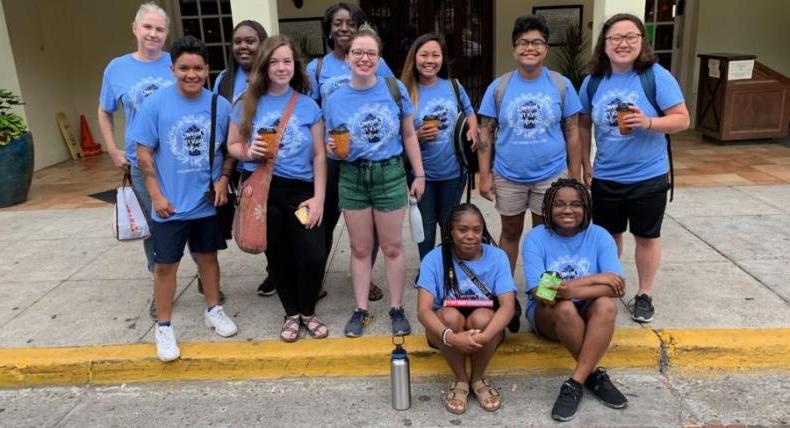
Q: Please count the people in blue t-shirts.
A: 11